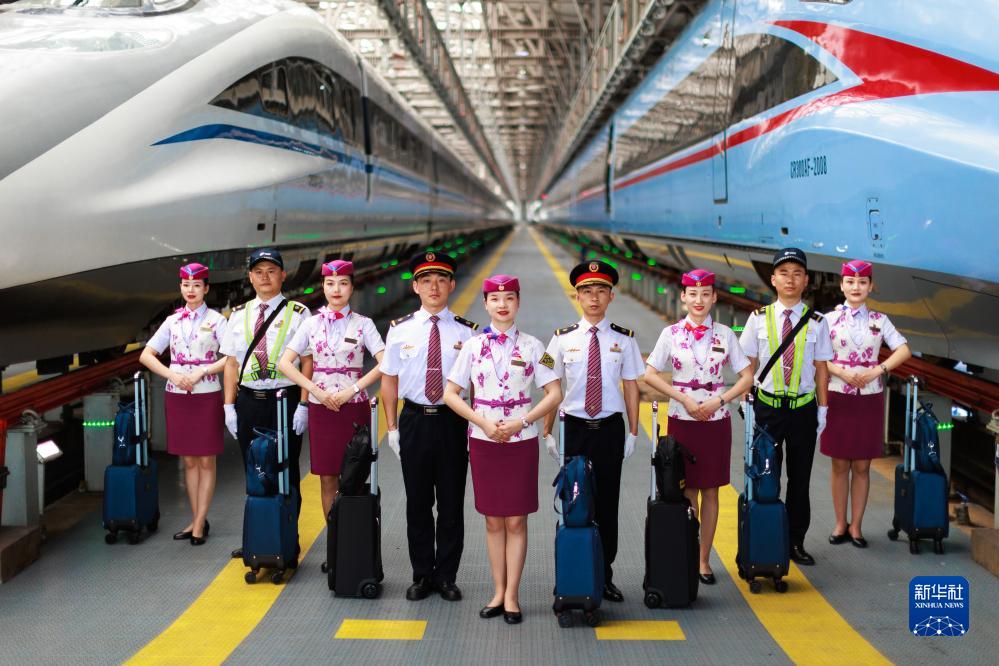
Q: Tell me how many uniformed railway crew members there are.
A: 9